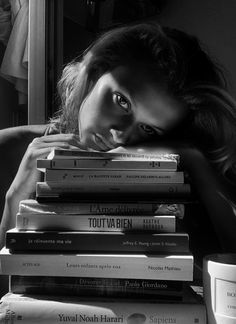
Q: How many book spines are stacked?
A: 10